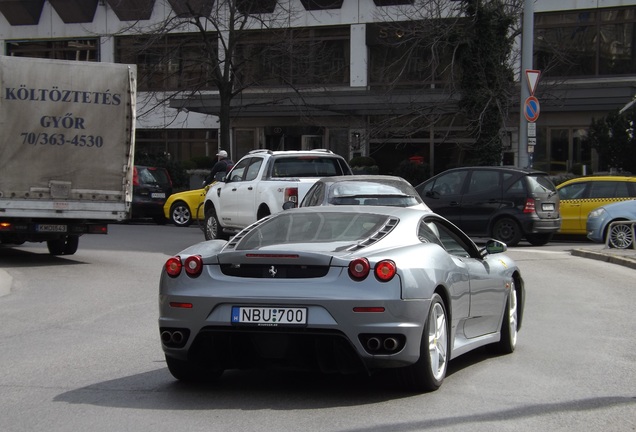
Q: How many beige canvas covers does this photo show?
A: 1